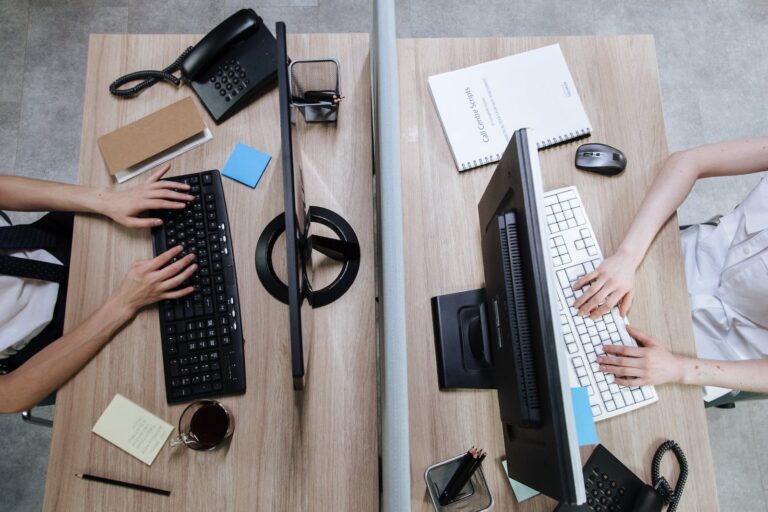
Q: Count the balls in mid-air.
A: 0